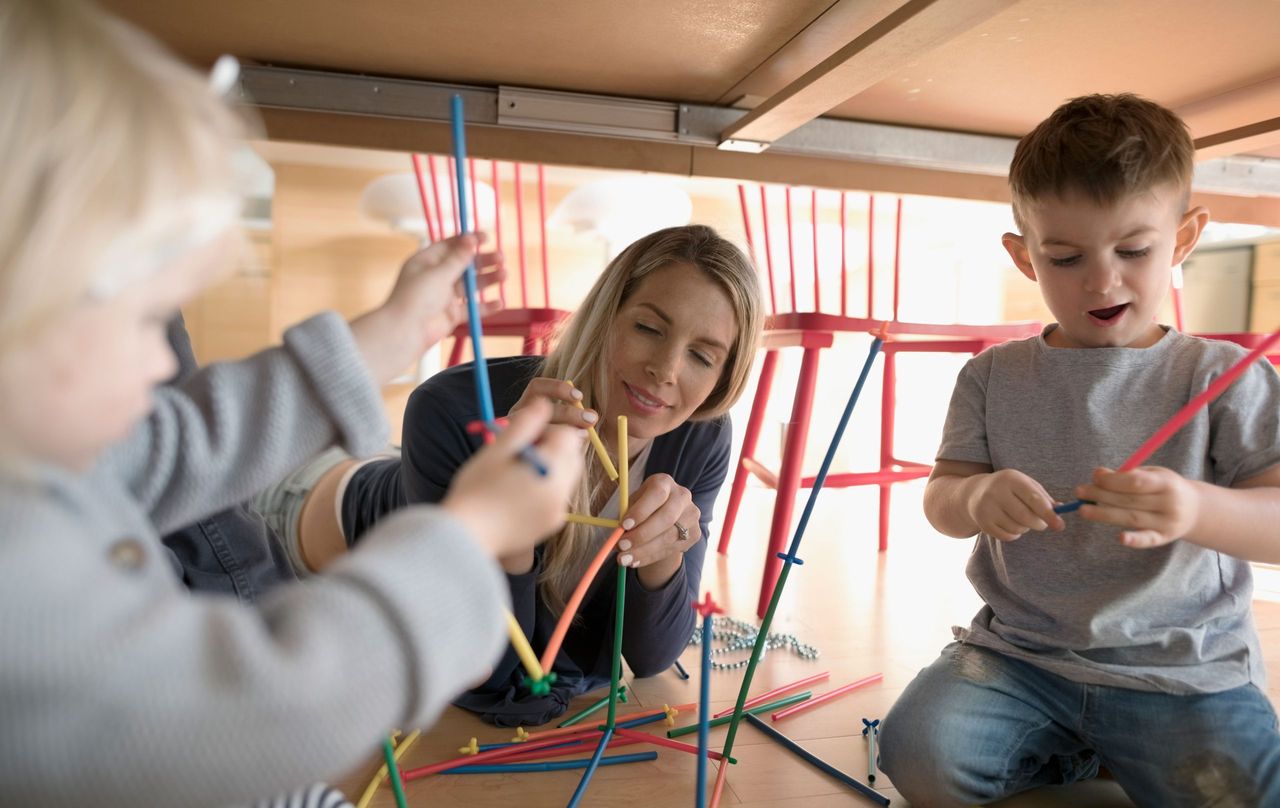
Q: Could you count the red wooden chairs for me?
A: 3